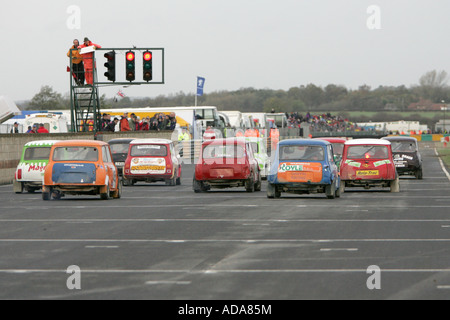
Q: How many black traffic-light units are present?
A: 3